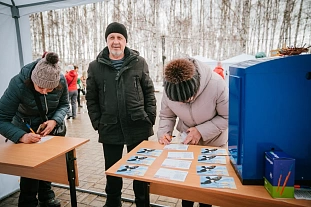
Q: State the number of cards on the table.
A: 11